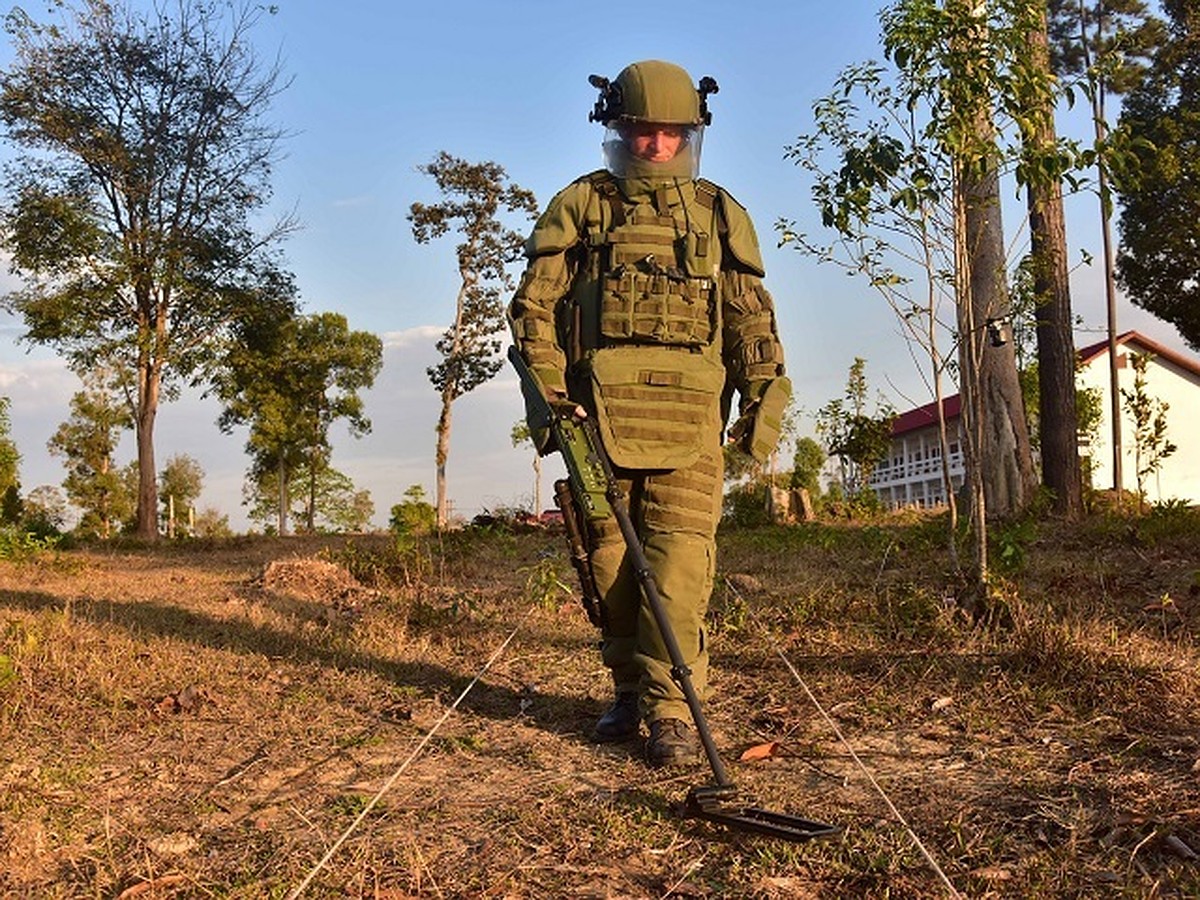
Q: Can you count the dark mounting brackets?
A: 2